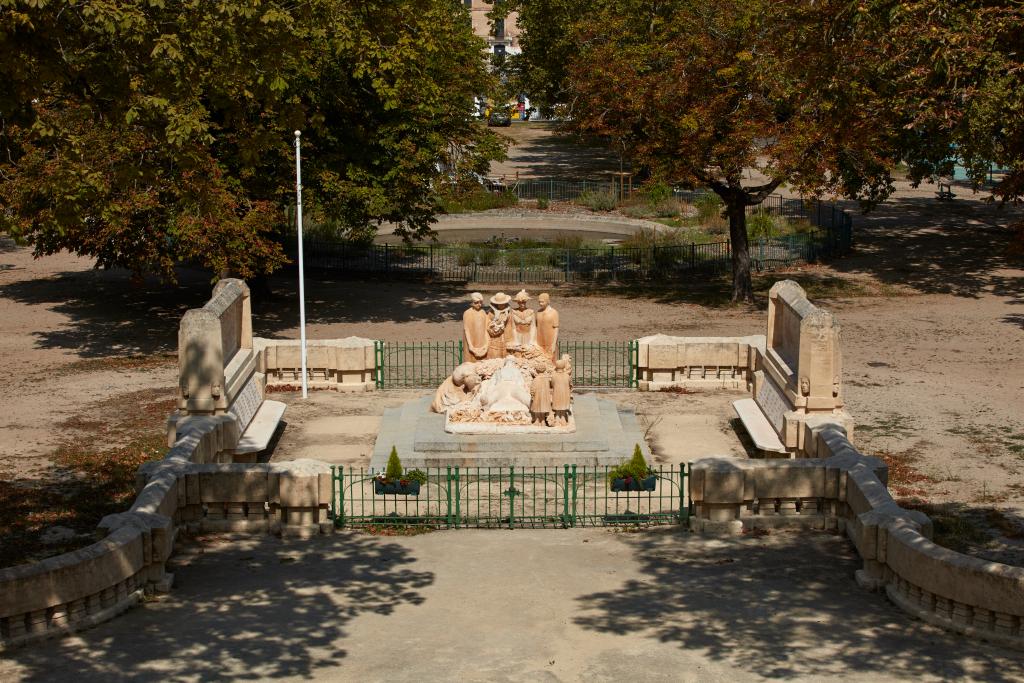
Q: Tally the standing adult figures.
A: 4